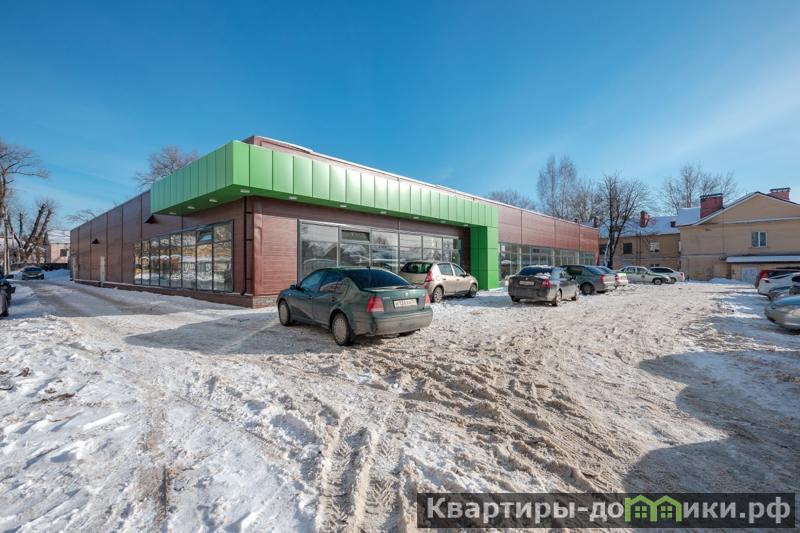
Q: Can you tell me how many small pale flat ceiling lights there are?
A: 10